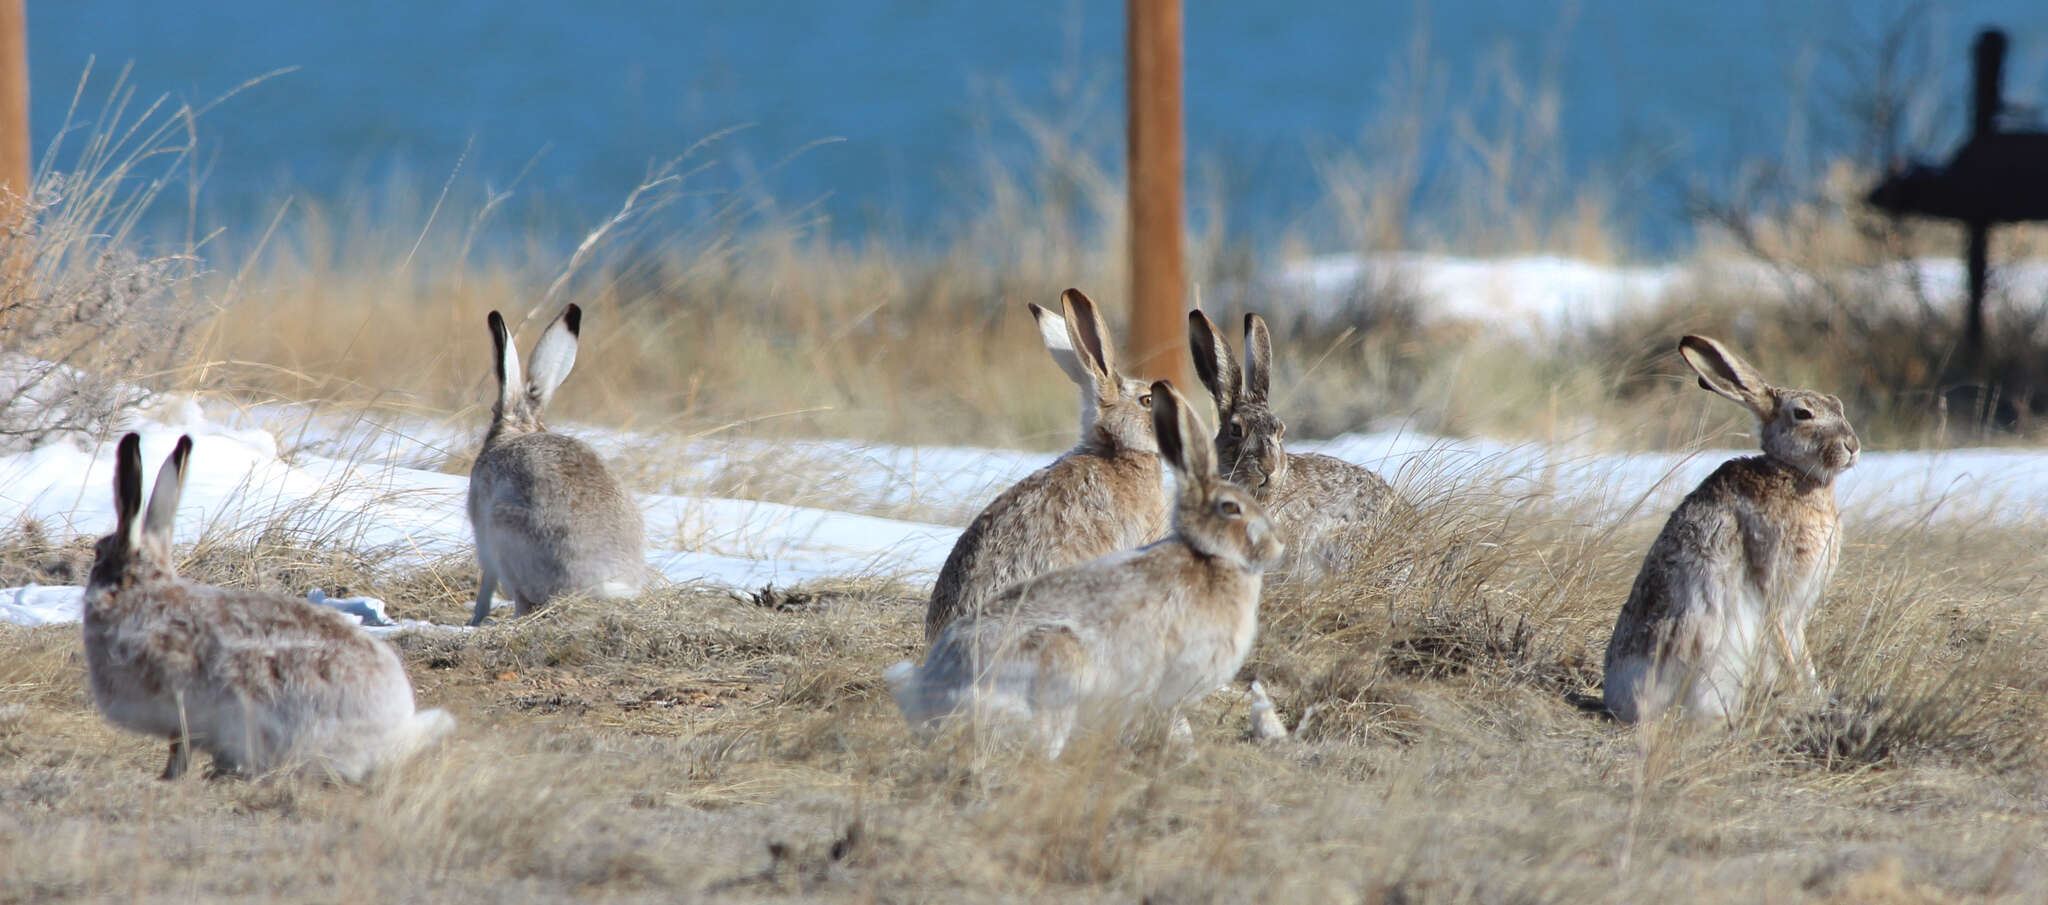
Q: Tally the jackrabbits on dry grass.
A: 6